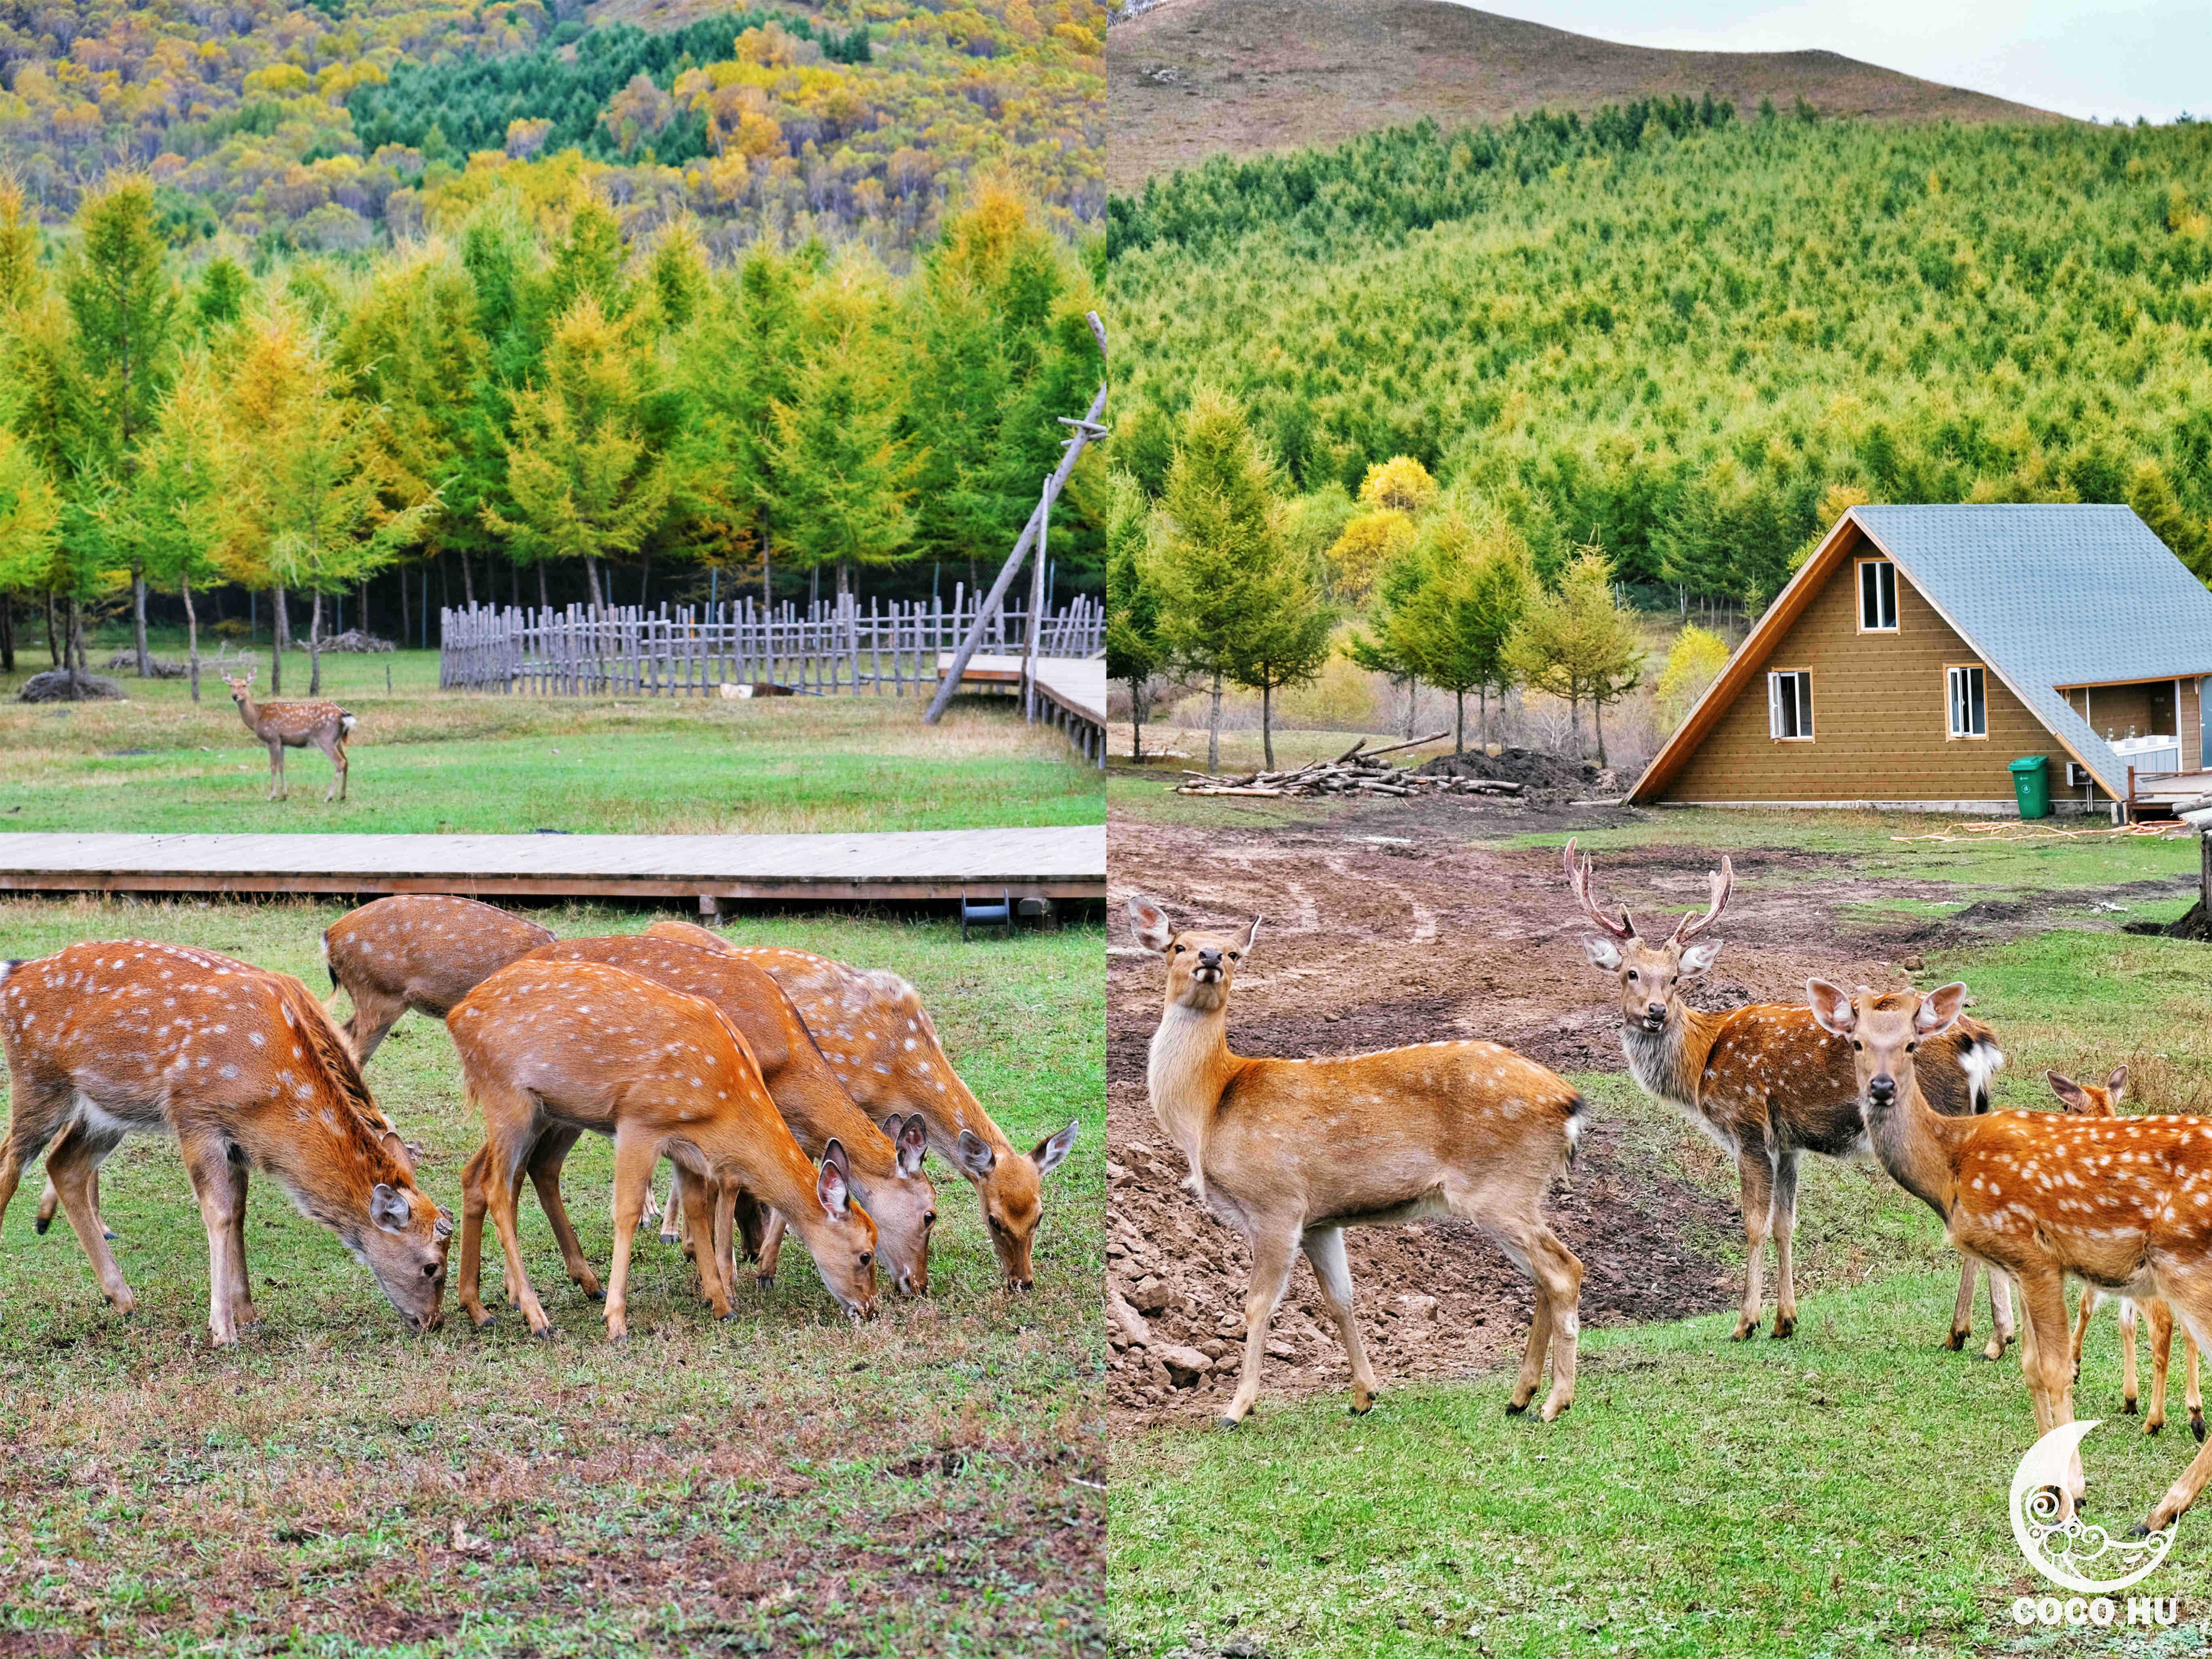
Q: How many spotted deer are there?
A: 12